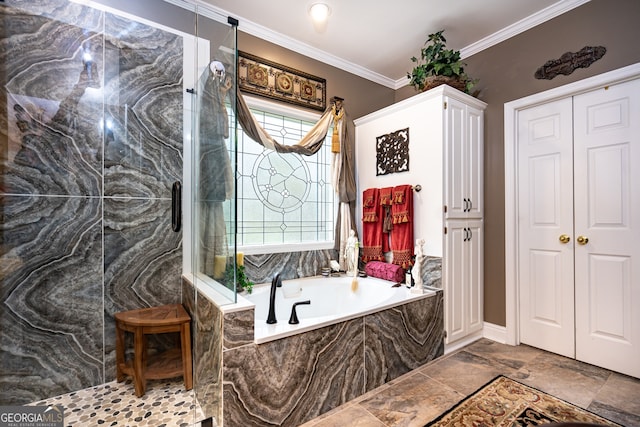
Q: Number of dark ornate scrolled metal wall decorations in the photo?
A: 2